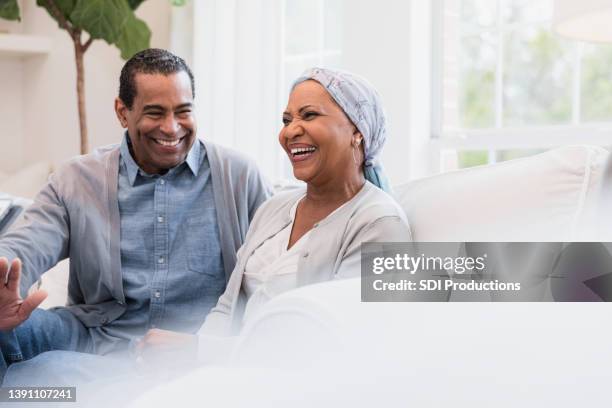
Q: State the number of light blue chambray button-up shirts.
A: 1